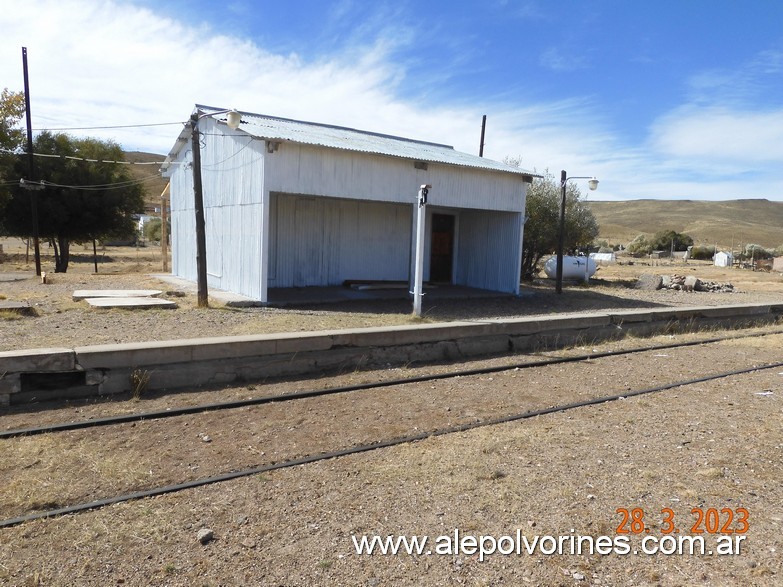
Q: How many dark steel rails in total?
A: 2